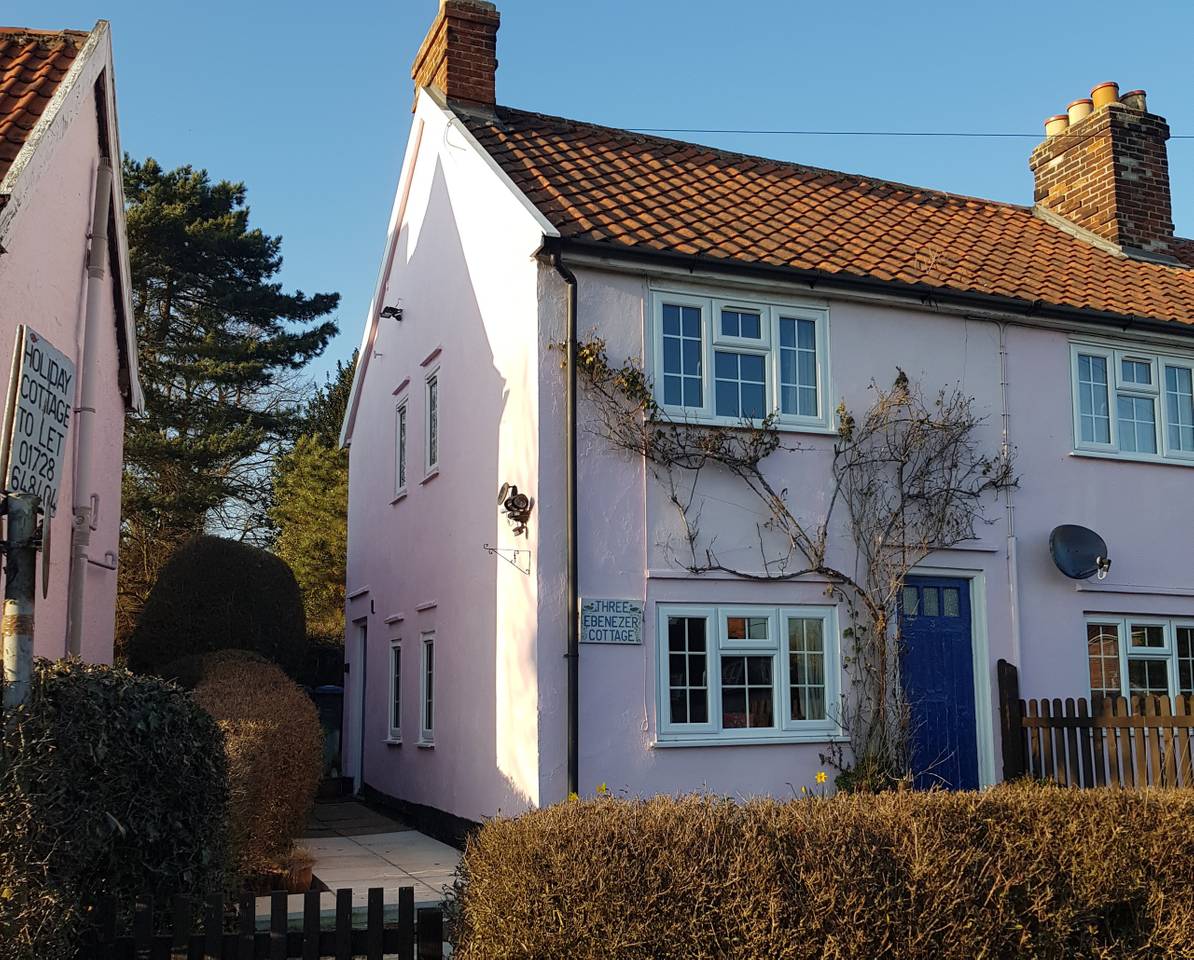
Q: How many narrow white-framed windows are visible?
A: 4